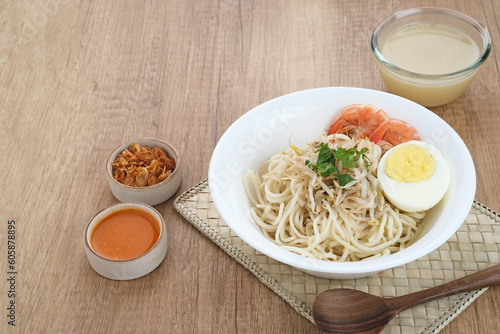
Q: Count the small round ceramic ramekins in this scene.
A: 2